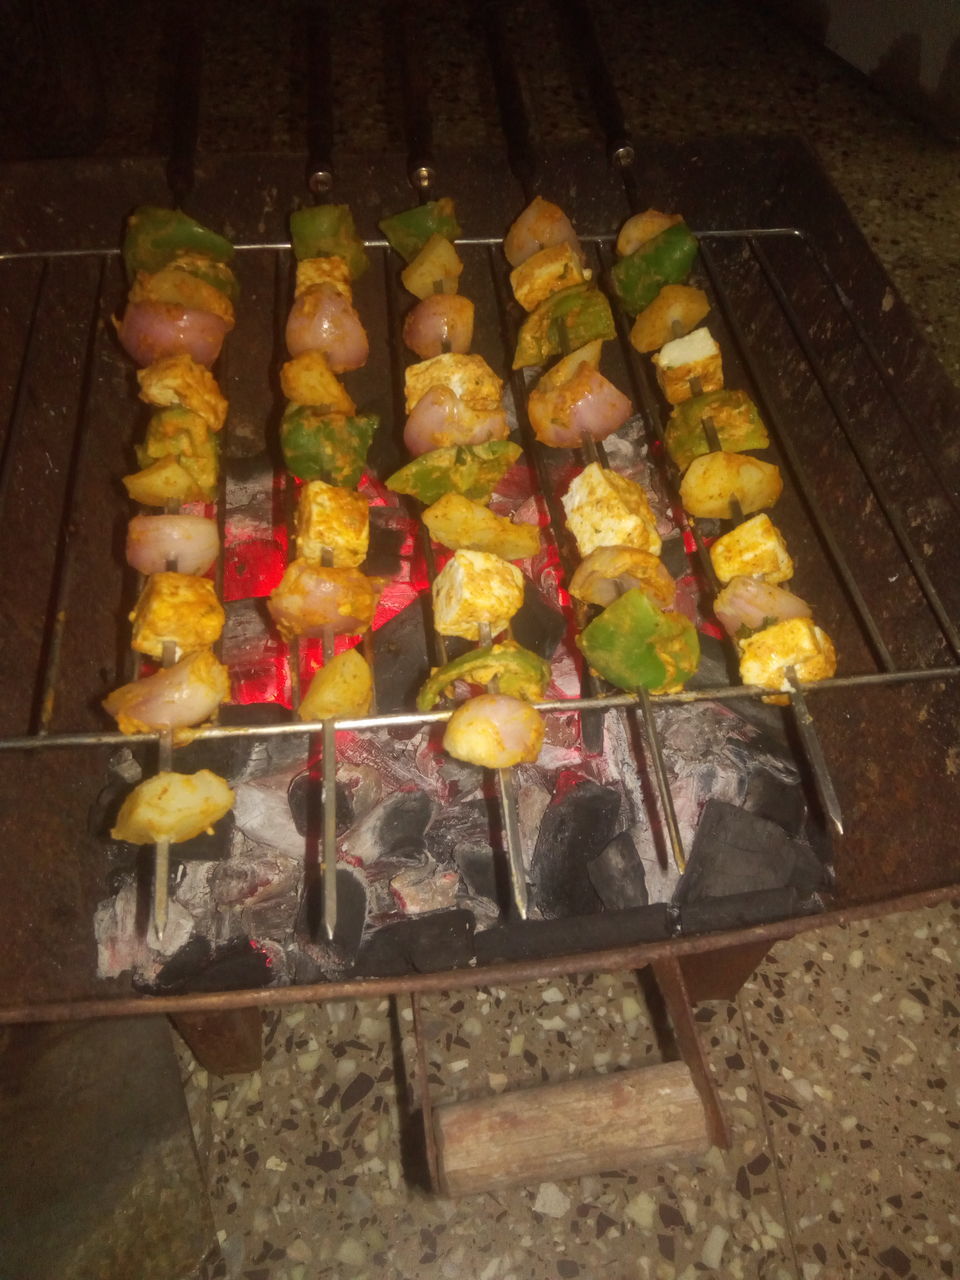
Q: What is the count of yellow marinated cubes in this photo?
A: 11